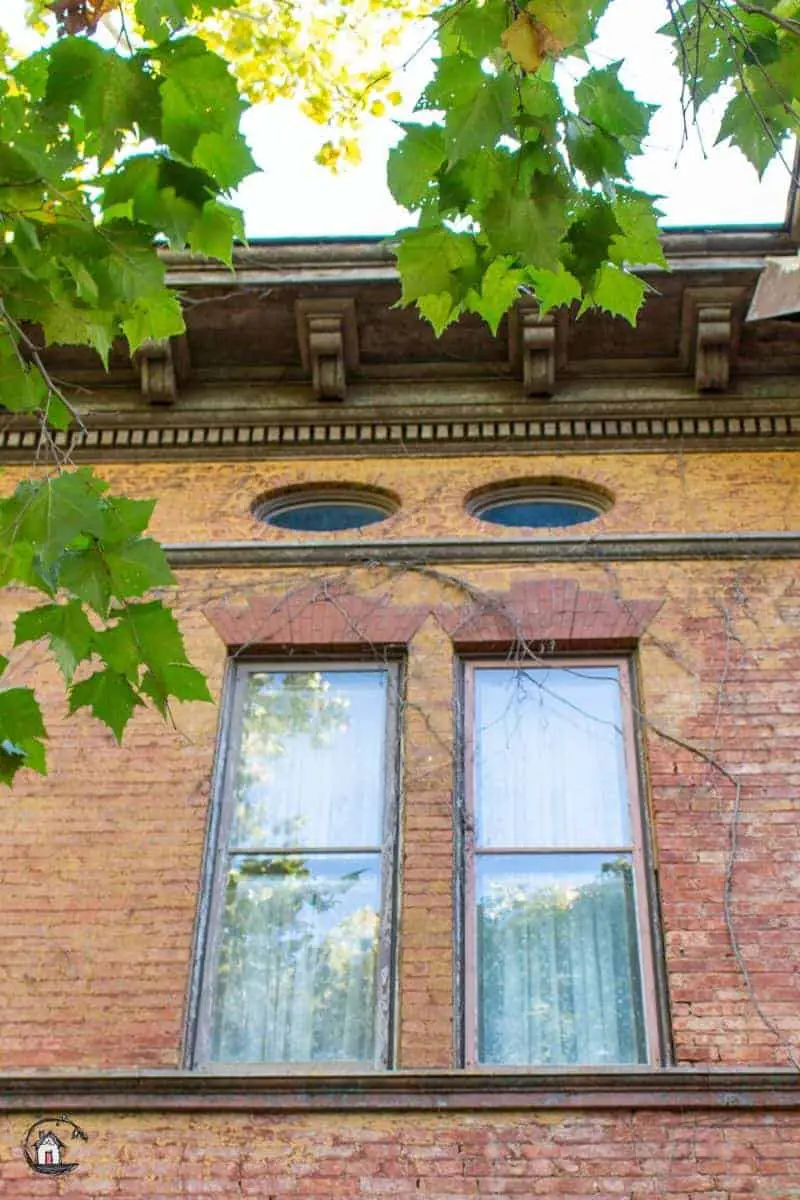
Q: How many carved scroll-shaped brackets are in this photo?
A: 4